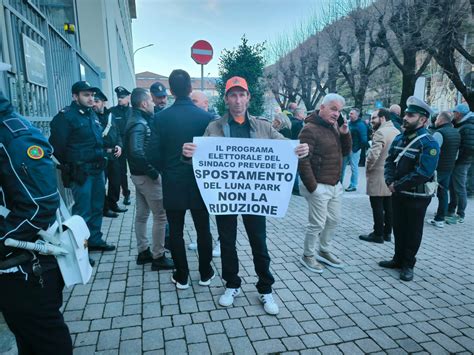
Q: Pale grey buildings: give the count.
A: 1